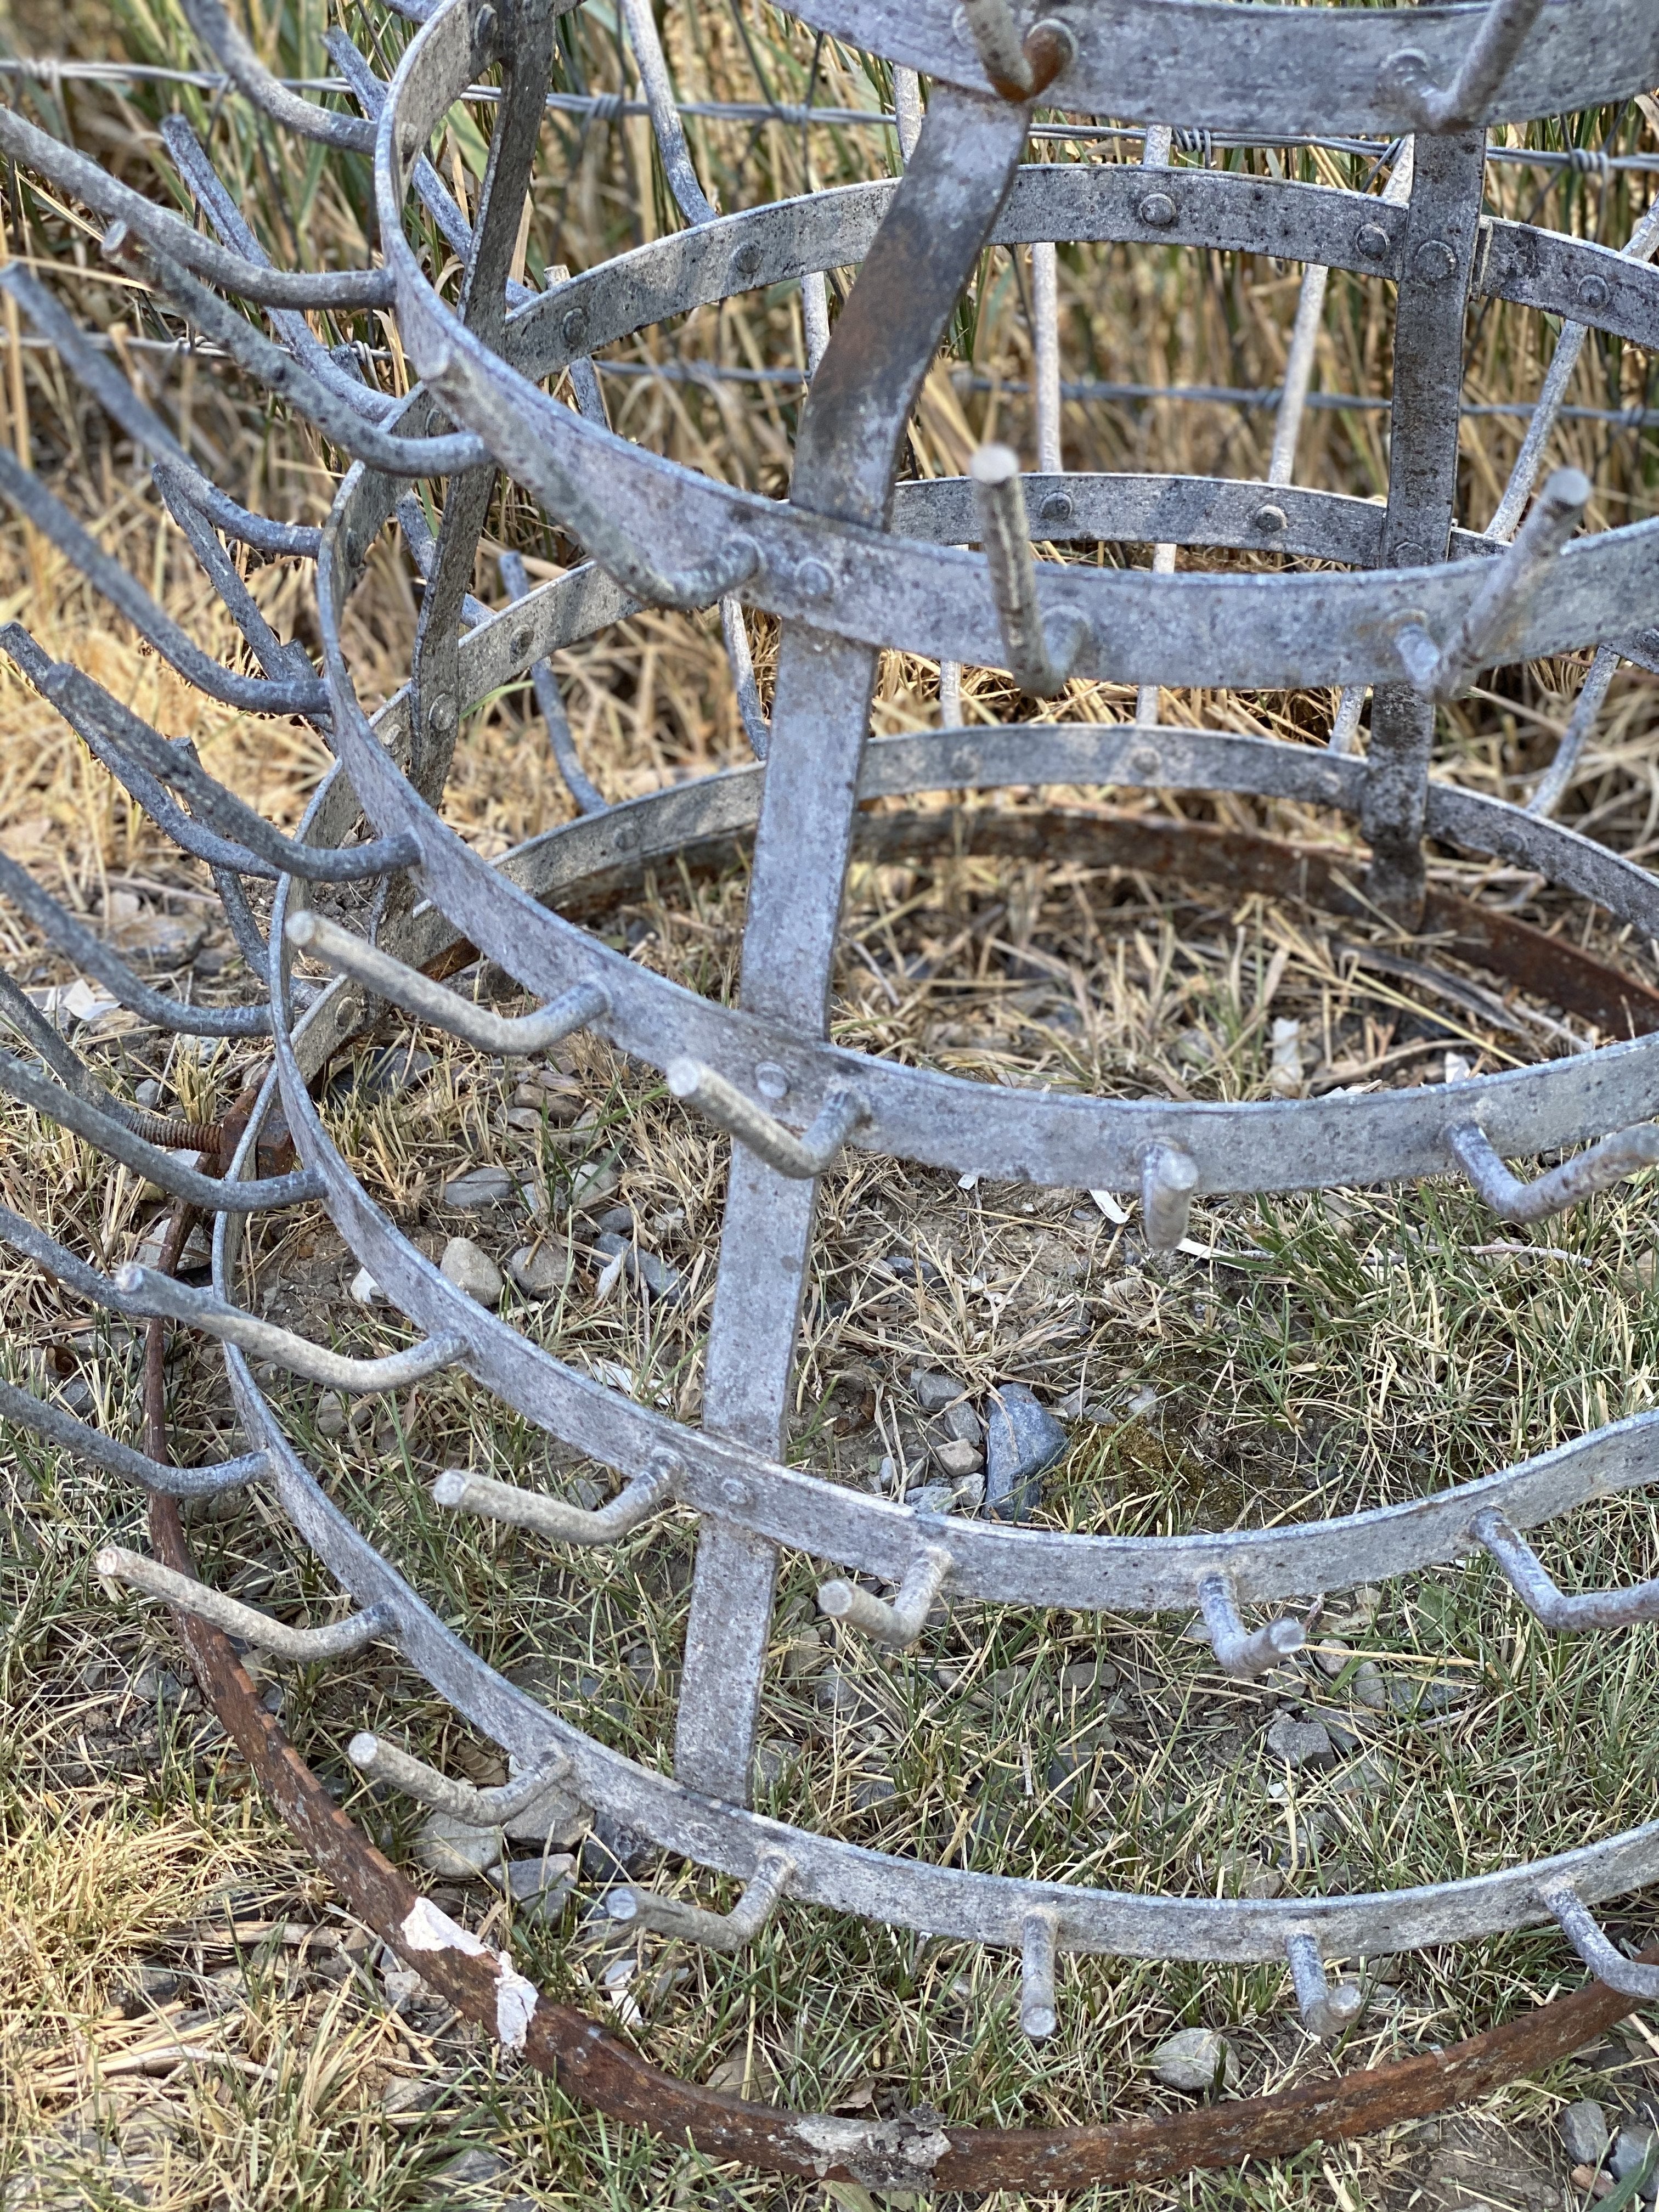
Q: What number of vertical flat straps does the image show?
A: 3